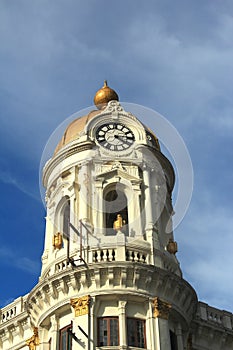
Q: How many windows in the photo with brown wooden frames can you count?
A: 3